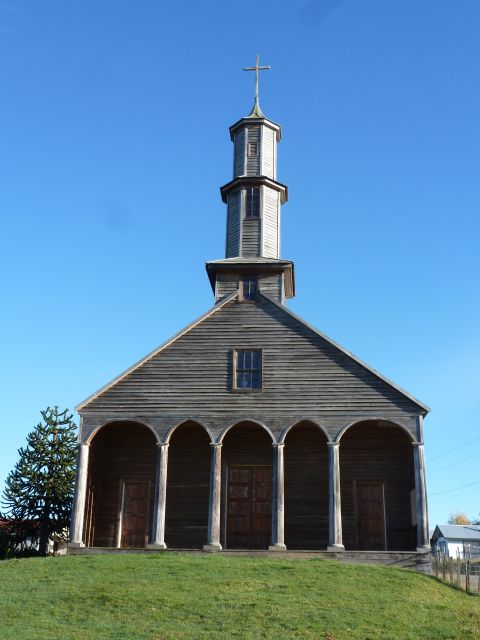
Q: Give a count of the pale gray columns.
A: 6